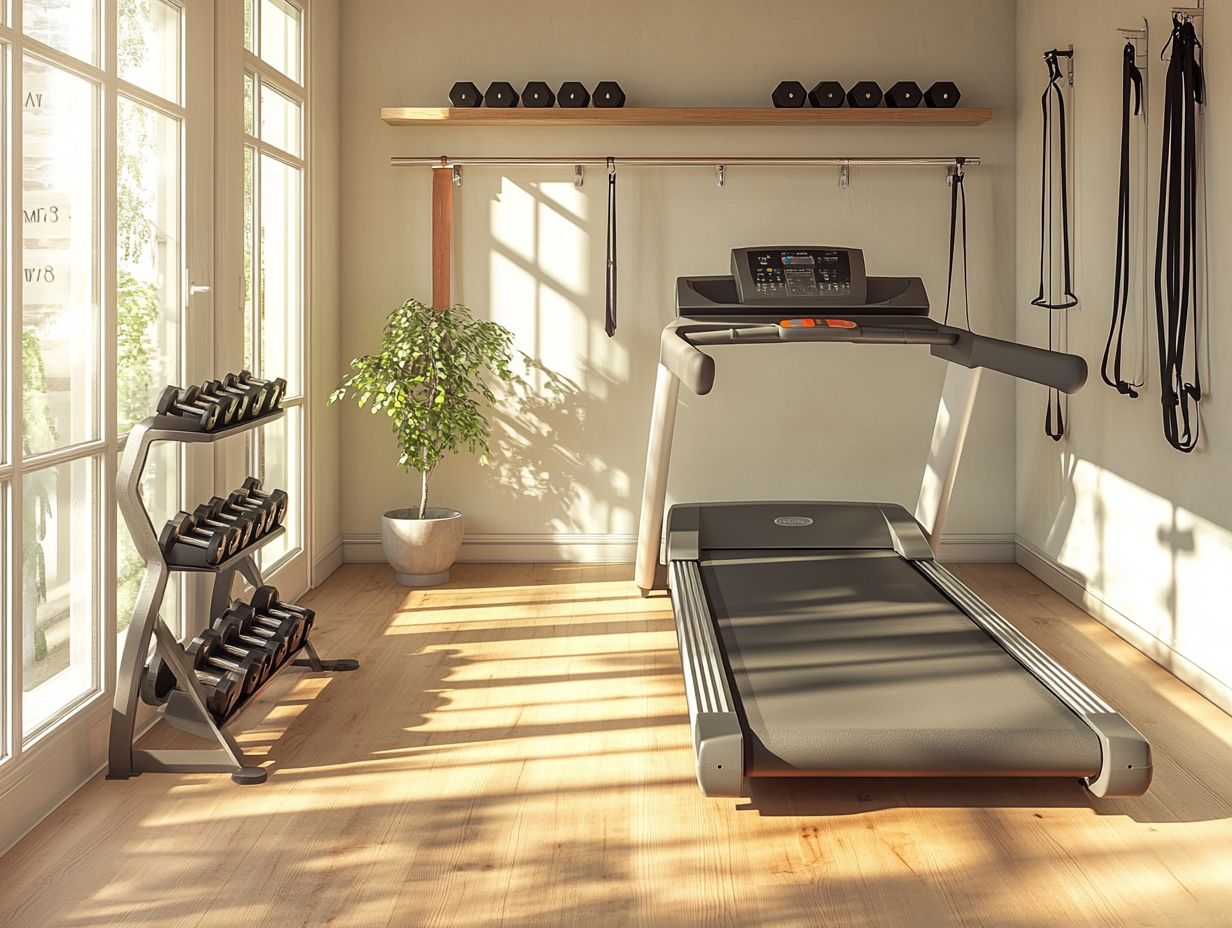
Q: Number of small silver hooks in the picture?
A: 5